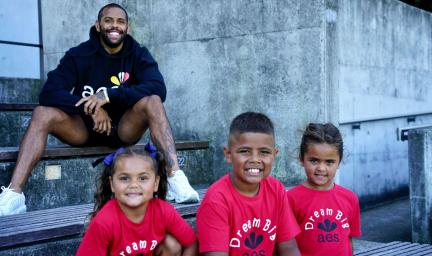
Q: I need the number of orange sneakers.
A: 0